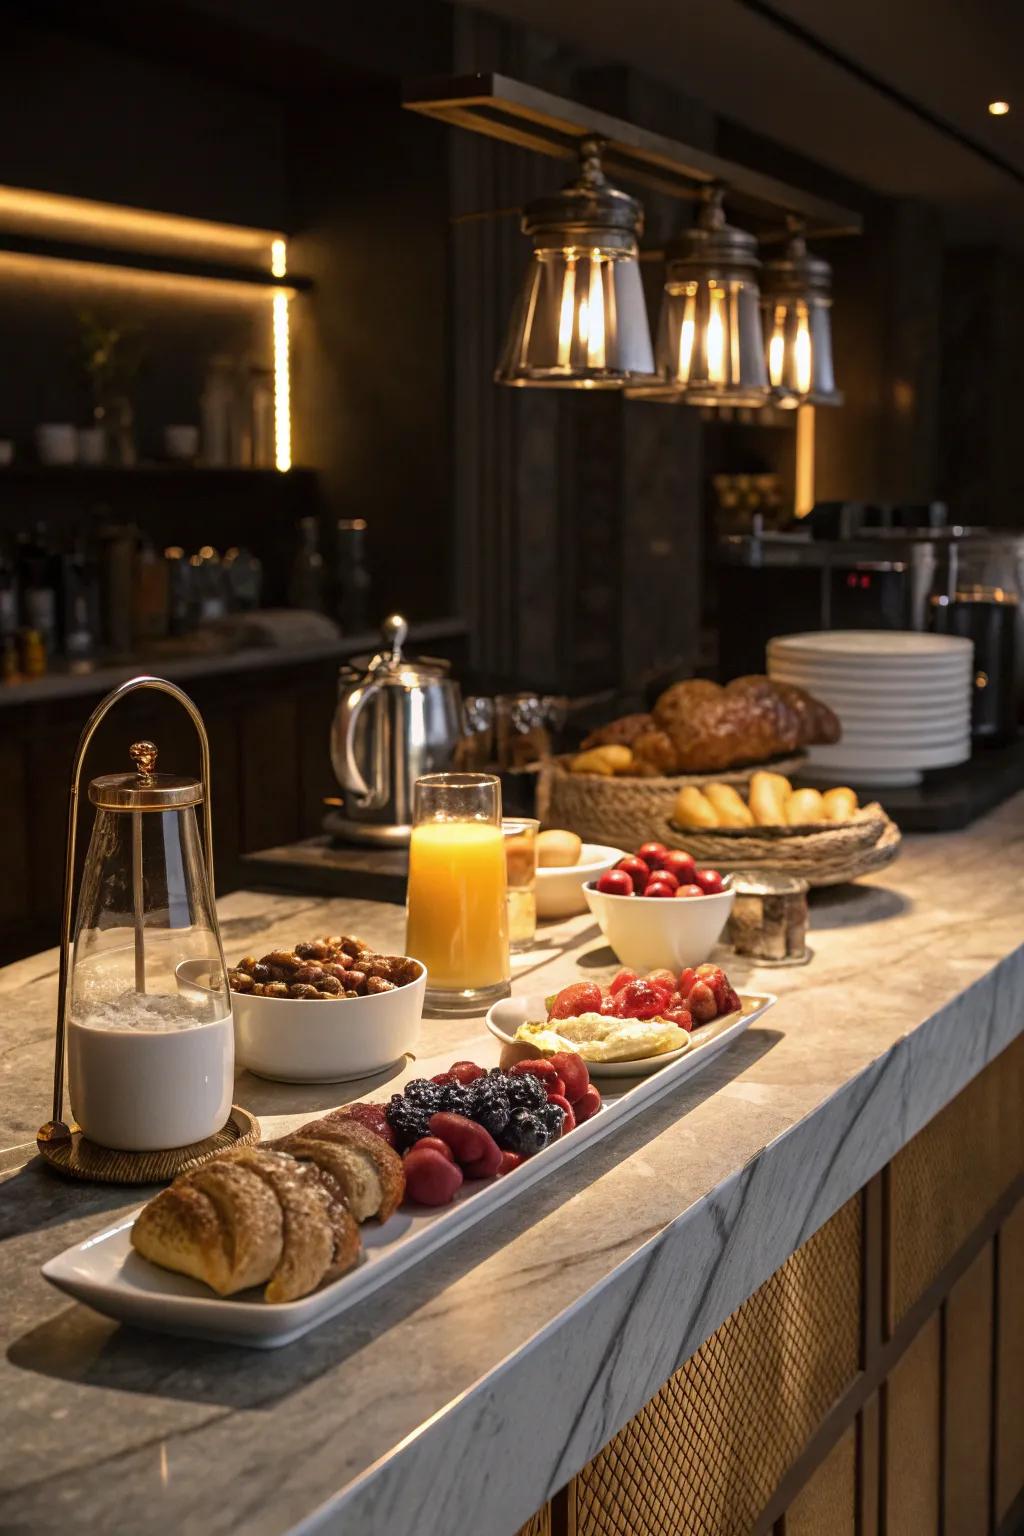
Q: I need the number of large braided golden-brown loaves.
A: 1